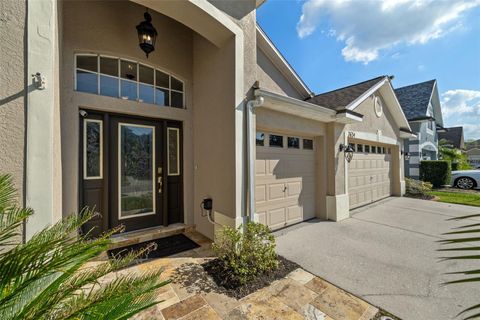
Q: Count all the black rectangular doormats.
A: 1